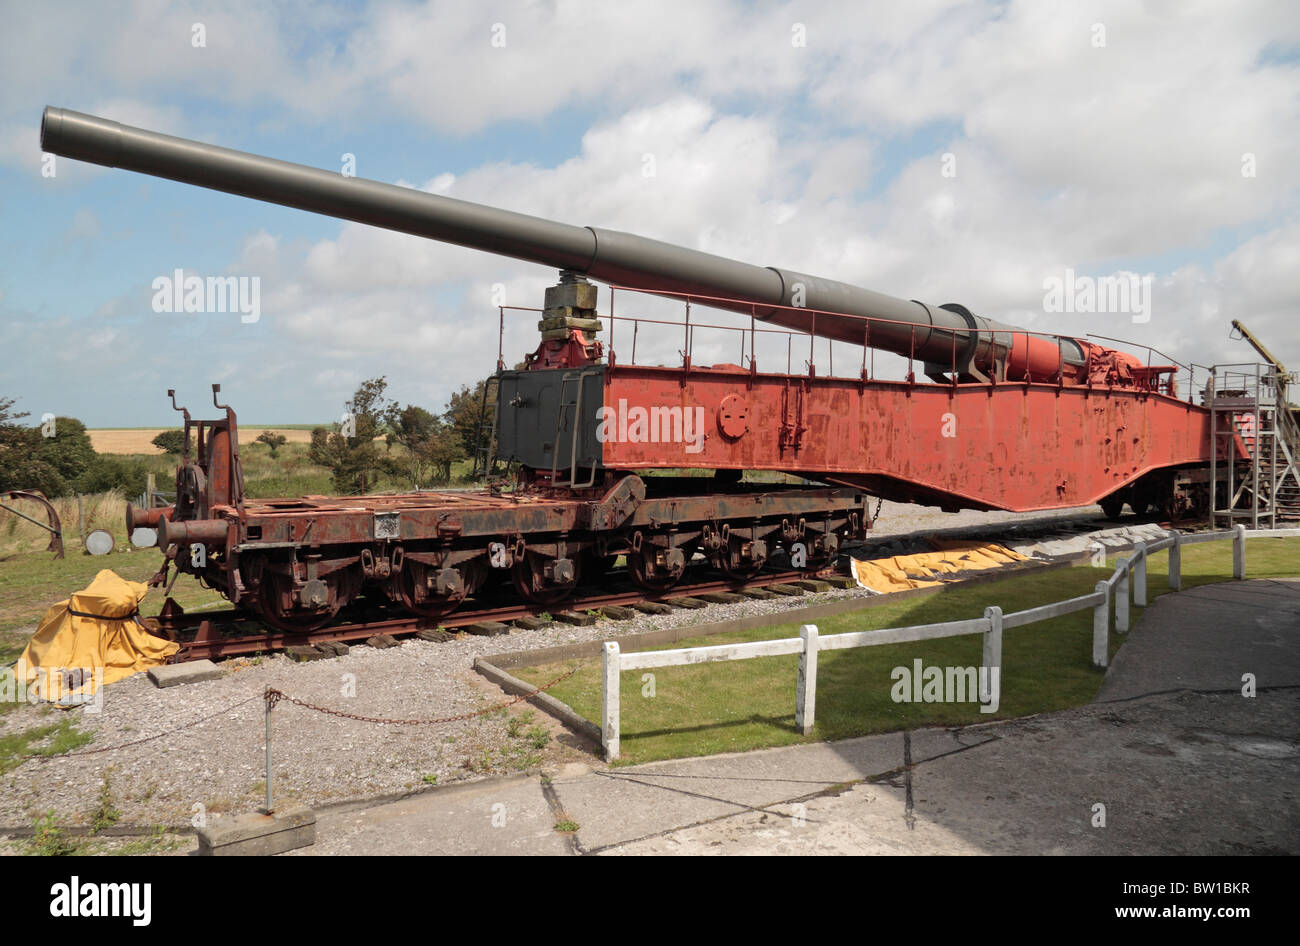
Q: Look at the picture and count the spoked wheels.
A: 0